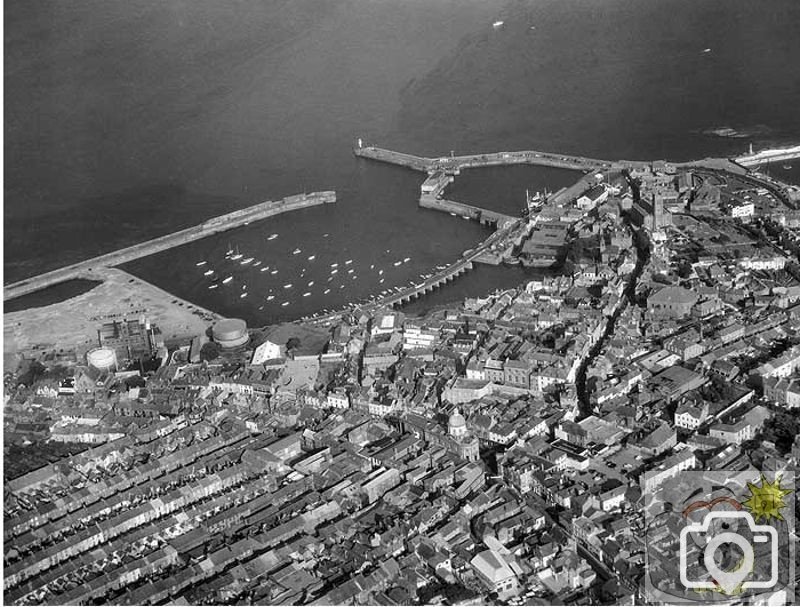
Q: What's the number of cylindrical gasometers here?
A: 2